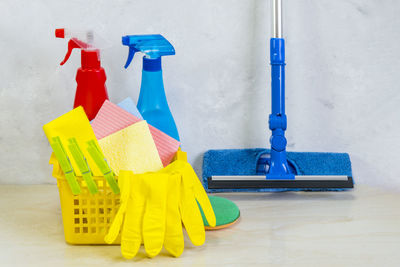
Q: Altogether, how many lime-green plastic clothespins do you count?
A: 3